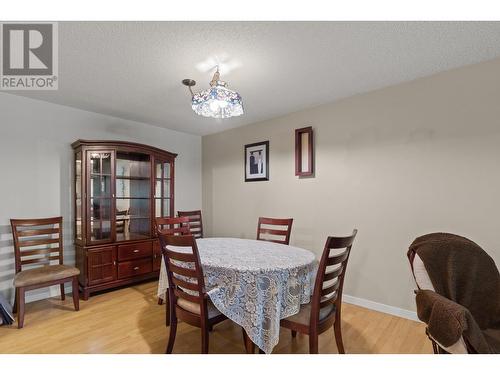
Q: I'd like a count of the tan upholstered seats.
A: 3